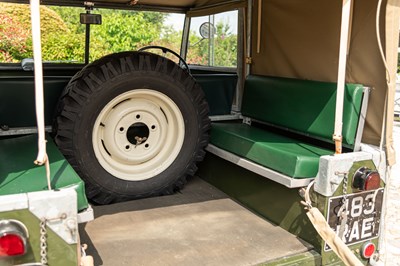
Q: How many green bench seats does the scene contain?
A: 2